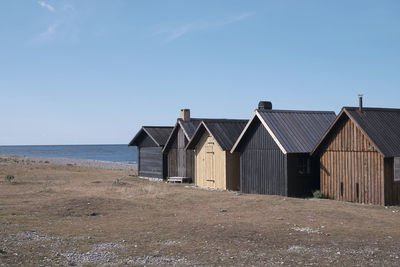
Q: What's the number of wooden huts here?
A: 5